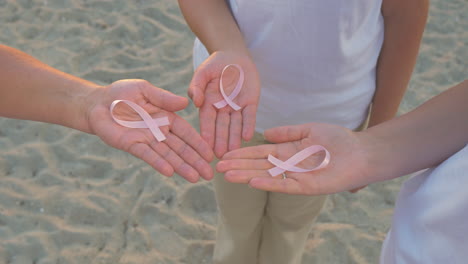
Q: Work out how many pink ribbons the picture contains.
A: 3